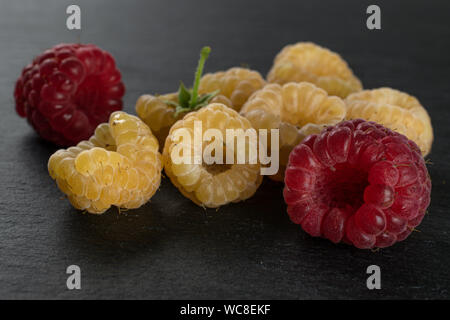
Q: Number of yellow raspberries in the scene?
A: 7